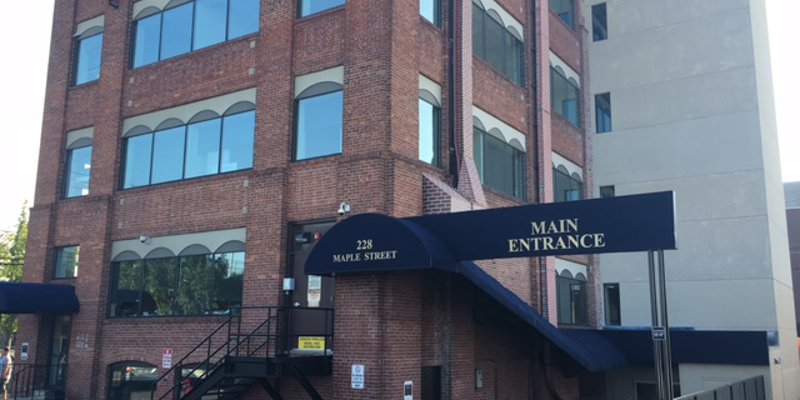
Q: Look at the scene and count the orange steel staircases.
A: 0